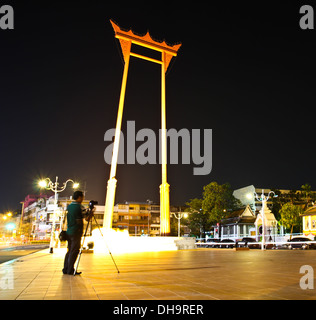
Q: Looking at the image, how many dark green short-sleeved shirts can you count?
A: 1